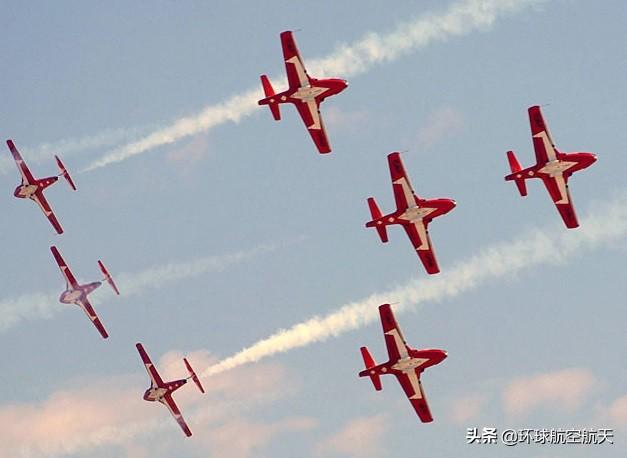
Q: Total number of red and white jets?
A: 7